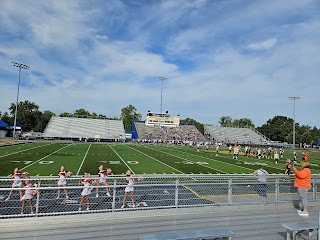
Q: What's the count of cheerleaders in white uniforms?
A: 6